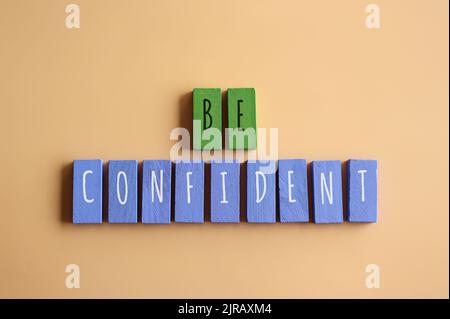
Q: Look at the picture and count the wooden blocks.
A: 11